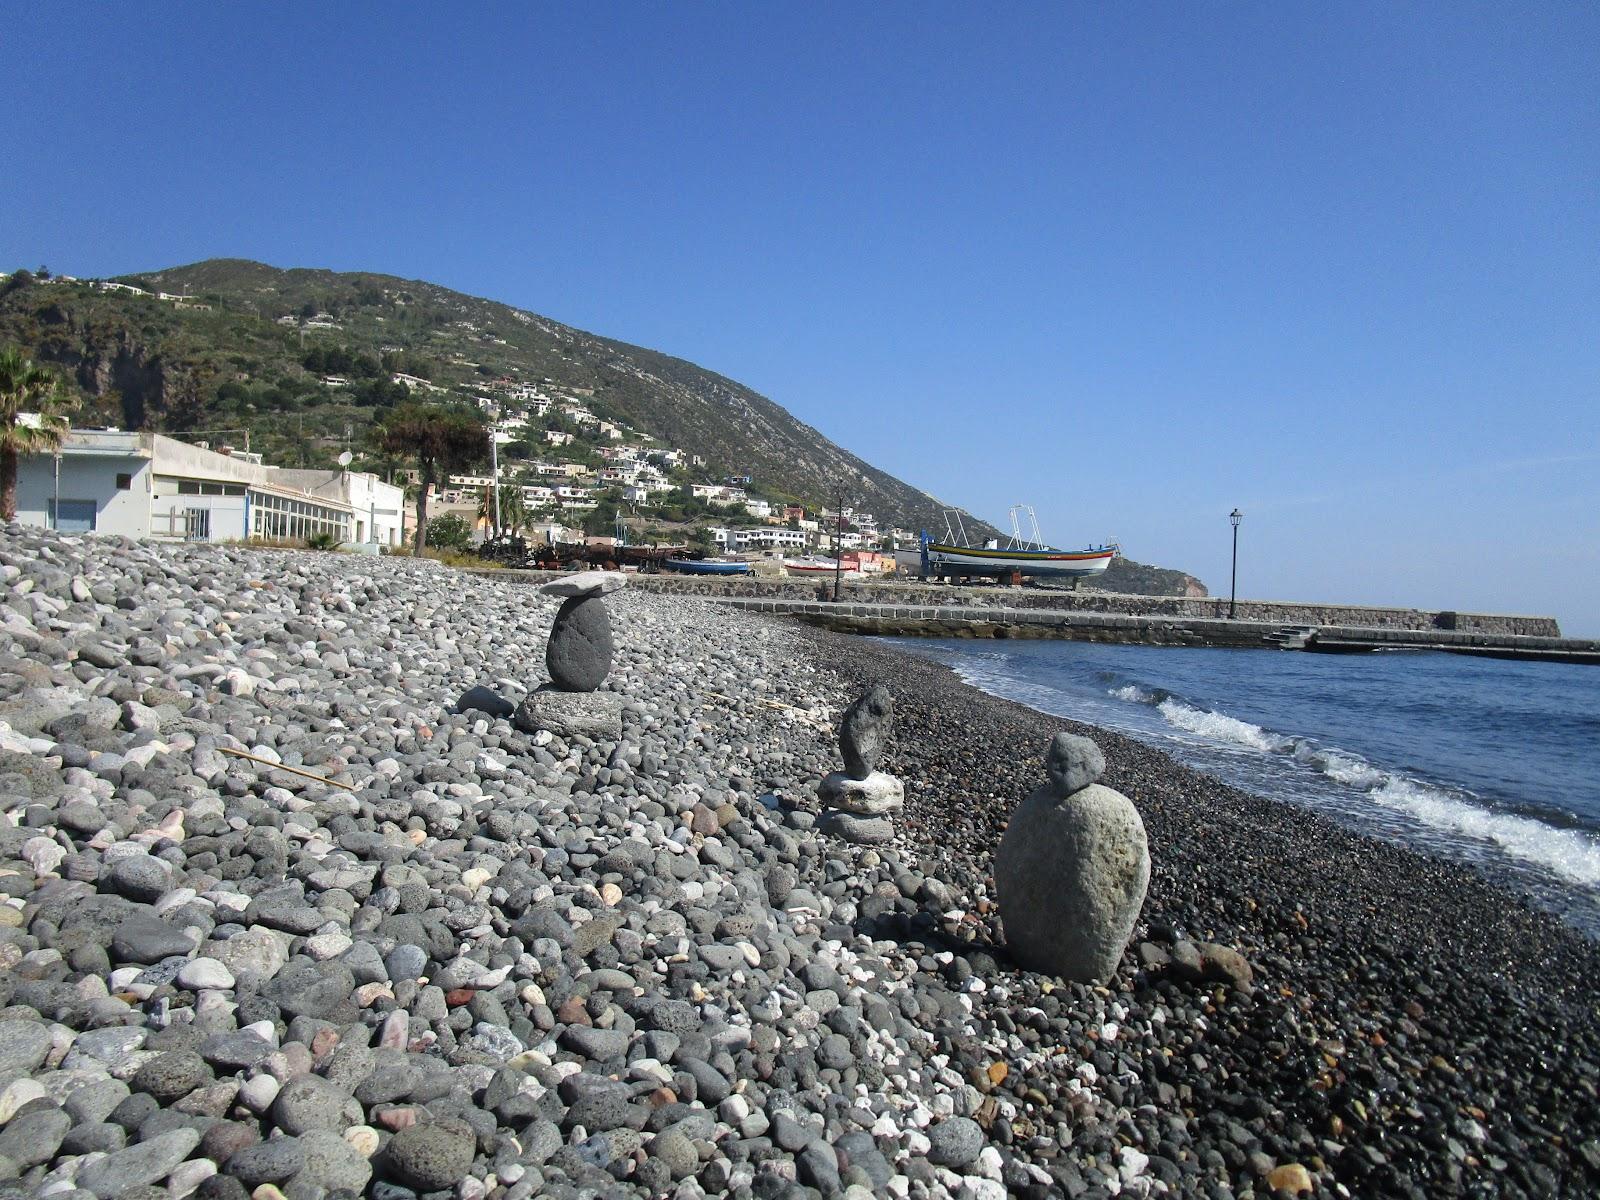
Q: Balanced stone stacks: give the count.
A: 3